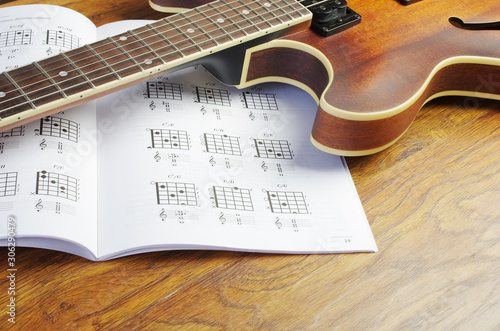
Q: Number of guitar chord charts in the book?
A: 15